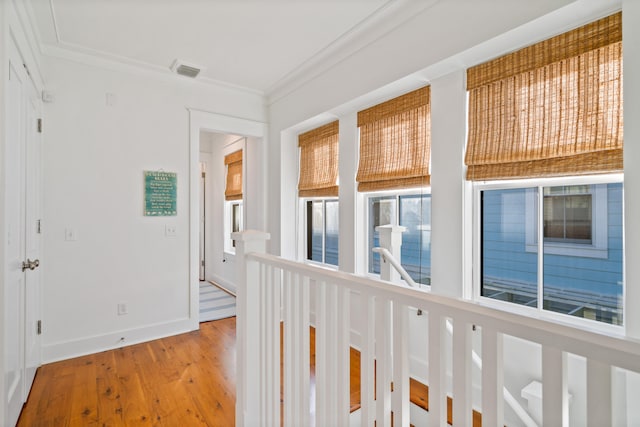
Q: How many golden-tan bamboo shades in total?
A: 4